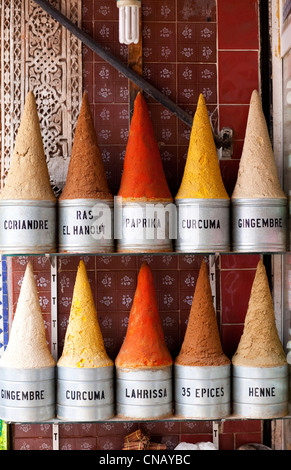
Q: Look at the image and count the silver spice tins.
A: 10